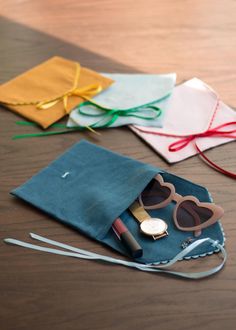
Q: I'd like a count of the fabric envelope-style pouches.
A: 4